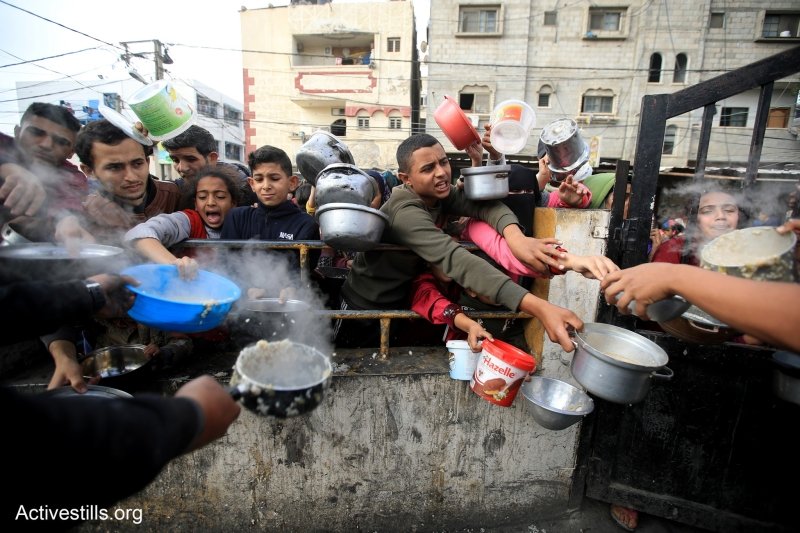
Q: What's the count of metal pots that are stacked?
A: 3